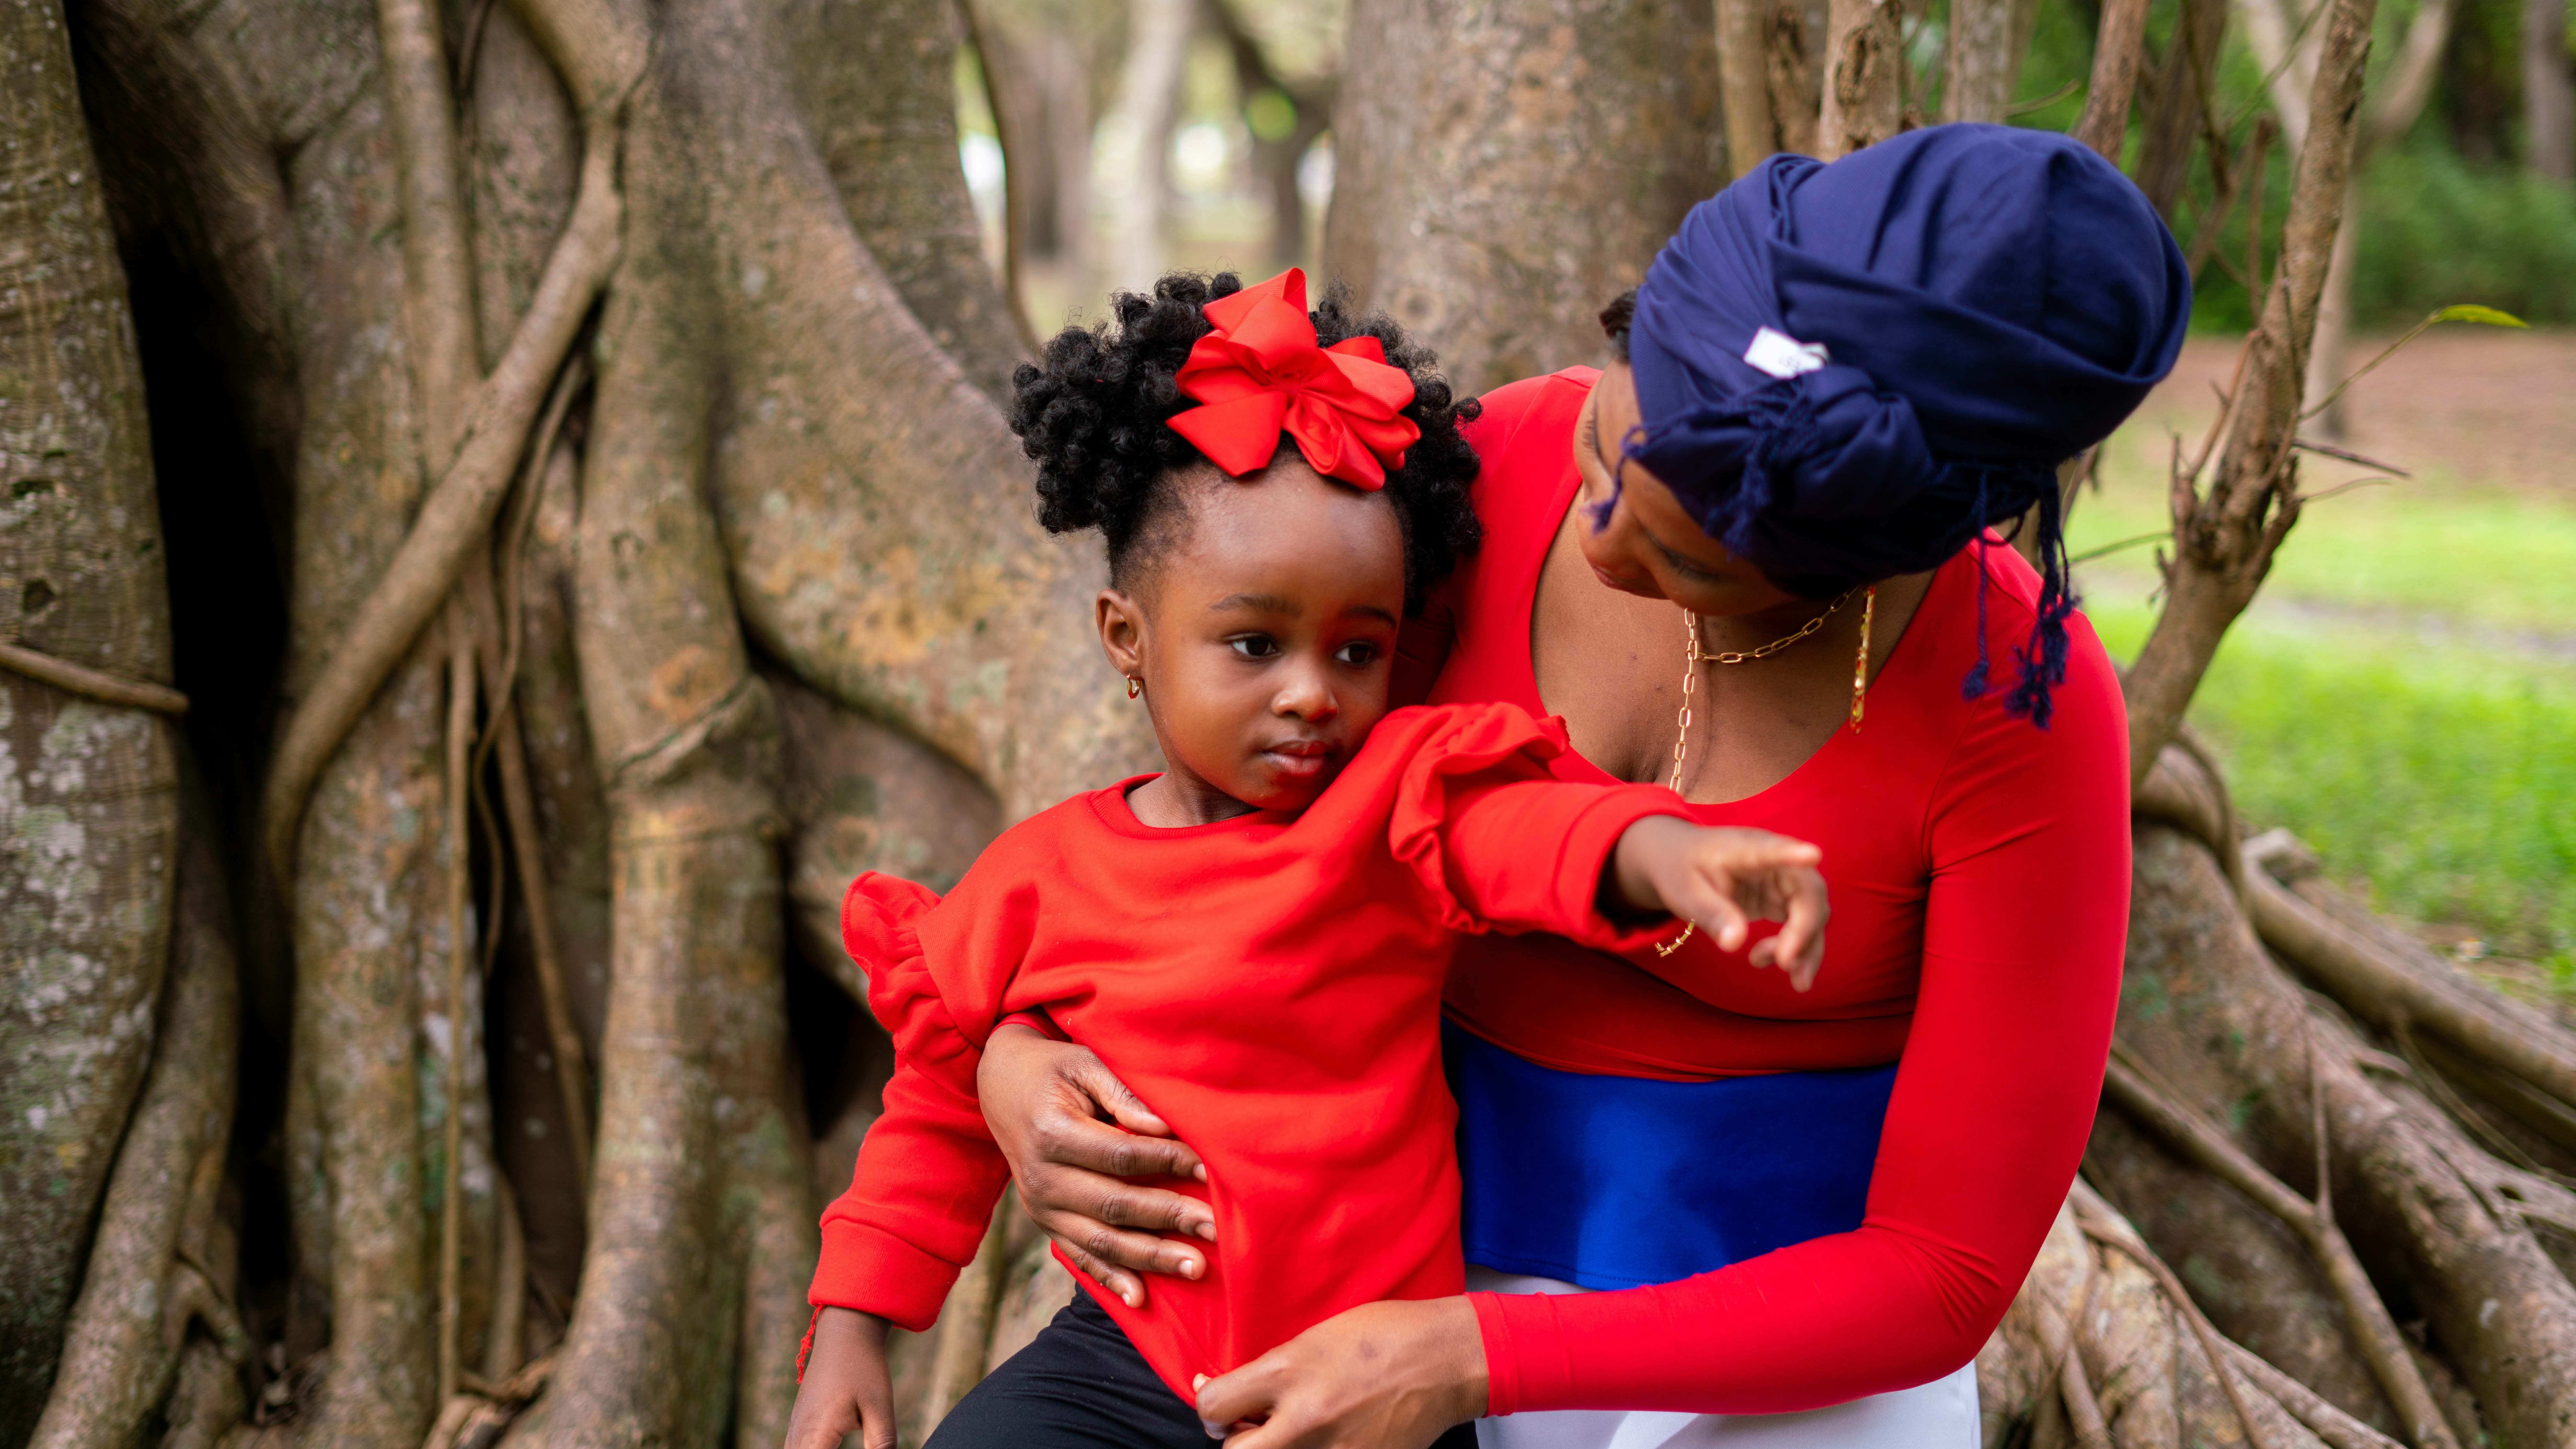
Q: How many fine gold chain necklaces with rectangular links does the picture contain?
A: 1